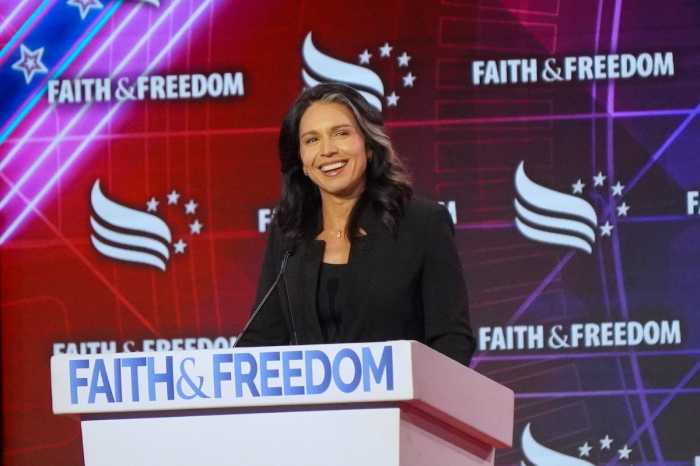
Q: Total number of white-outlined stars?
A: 2